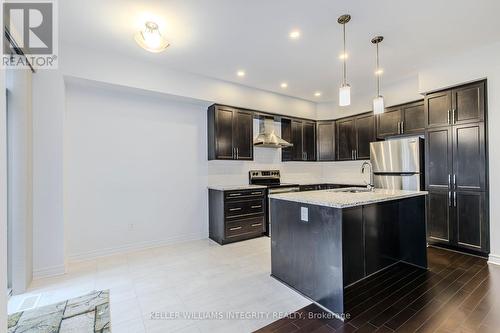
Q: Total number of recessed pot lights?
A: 6